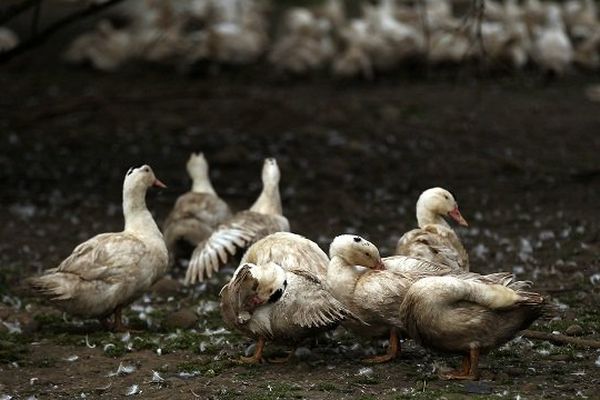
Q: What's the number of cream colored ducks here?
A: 8